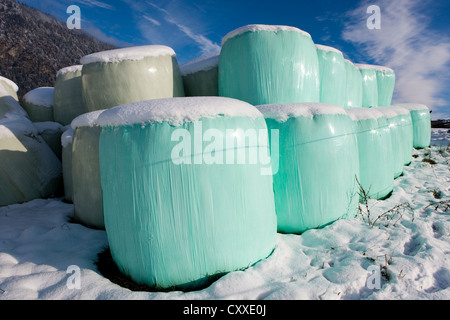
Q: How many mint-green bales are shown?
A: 11